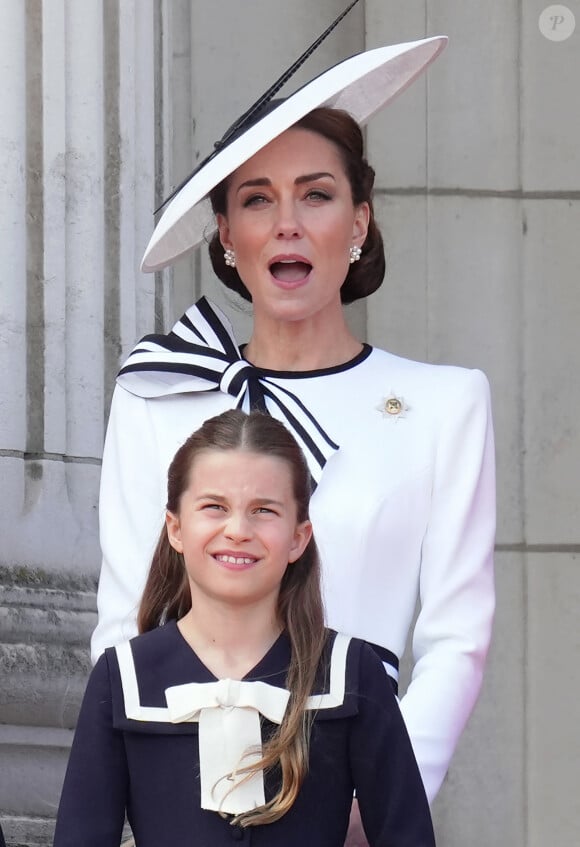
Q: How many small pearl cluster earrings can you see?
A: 2